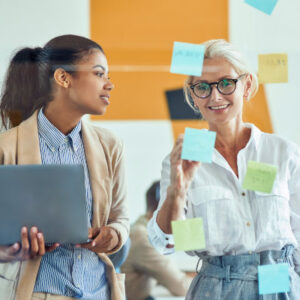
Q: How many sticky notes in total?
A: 7